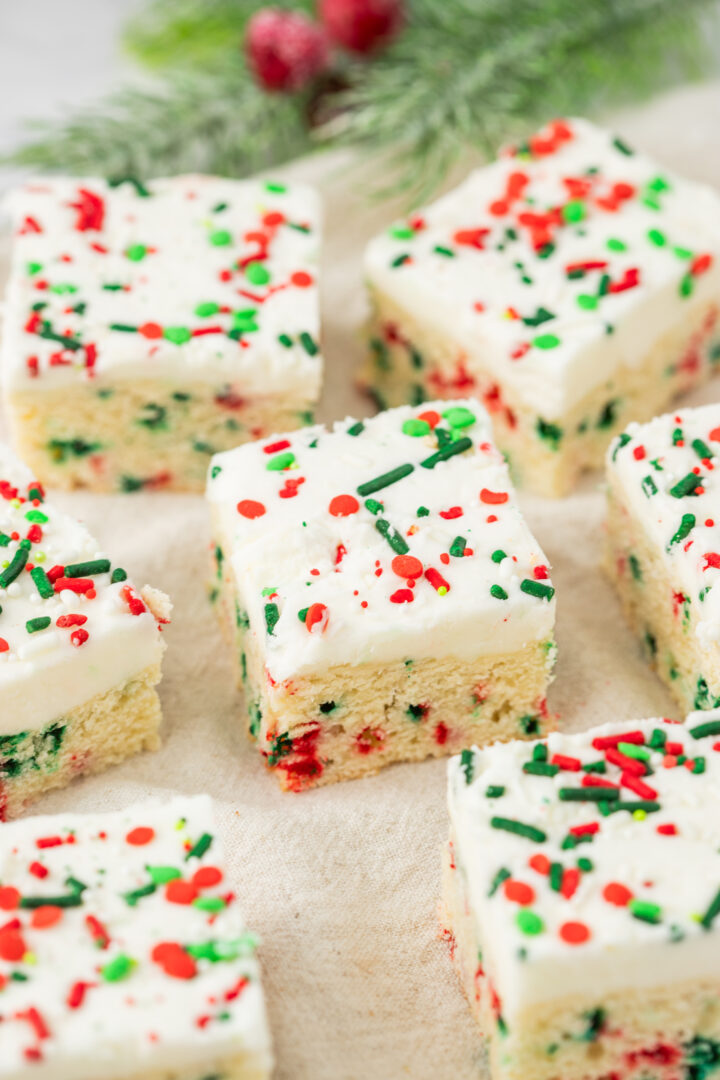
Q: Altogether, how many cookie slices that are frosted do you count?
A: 7